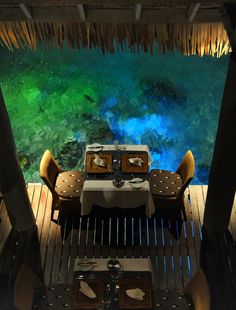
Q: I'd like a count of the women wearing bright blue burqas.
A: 0